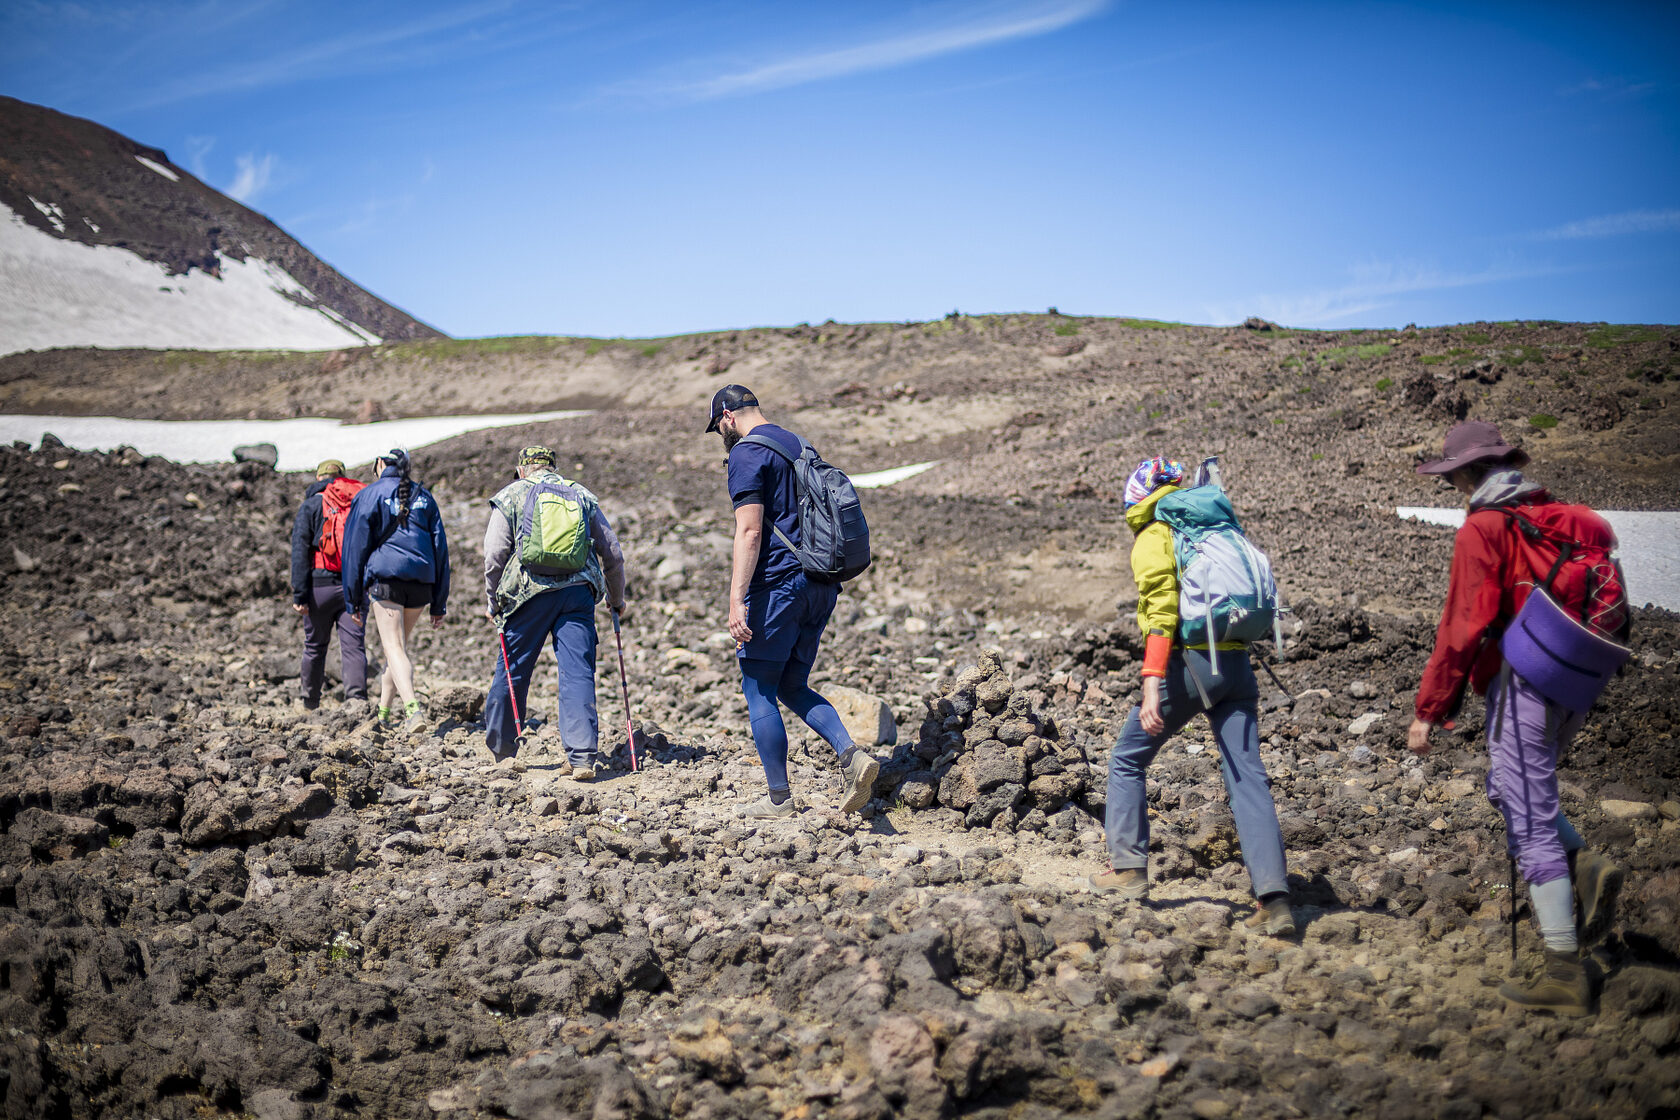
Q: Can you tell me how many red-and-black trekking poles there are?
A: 2